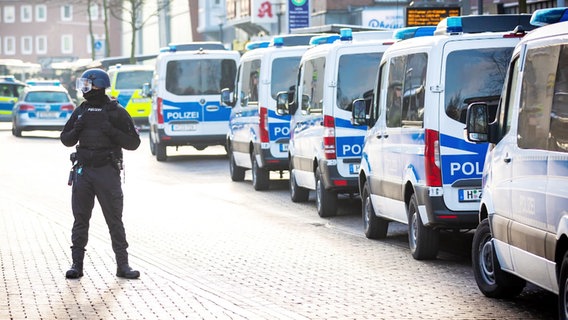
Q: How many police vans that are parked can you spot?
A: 5